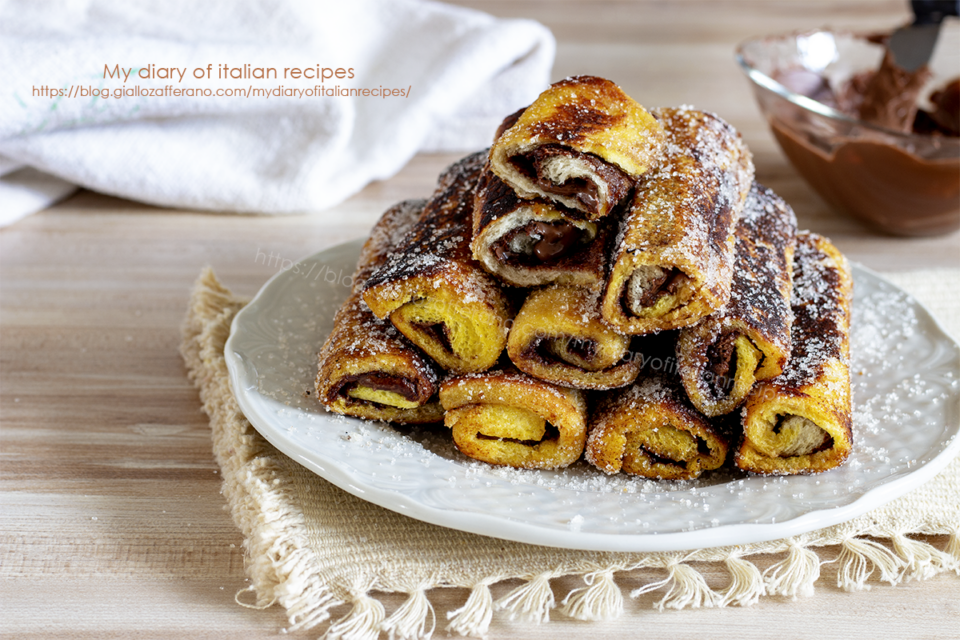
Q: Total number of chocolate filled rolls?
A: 10